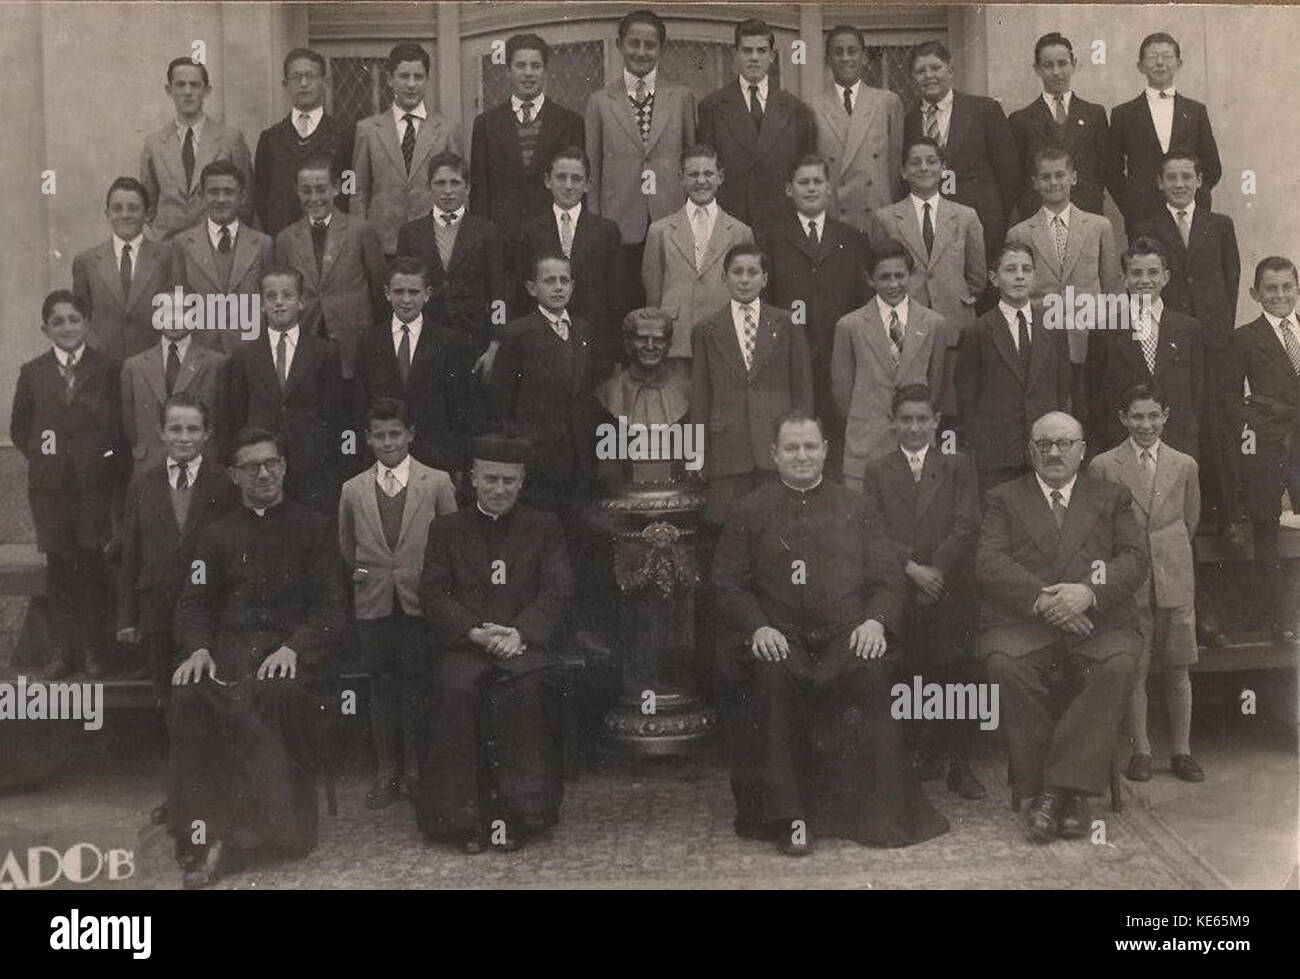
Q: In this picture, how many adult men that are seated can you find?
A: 4